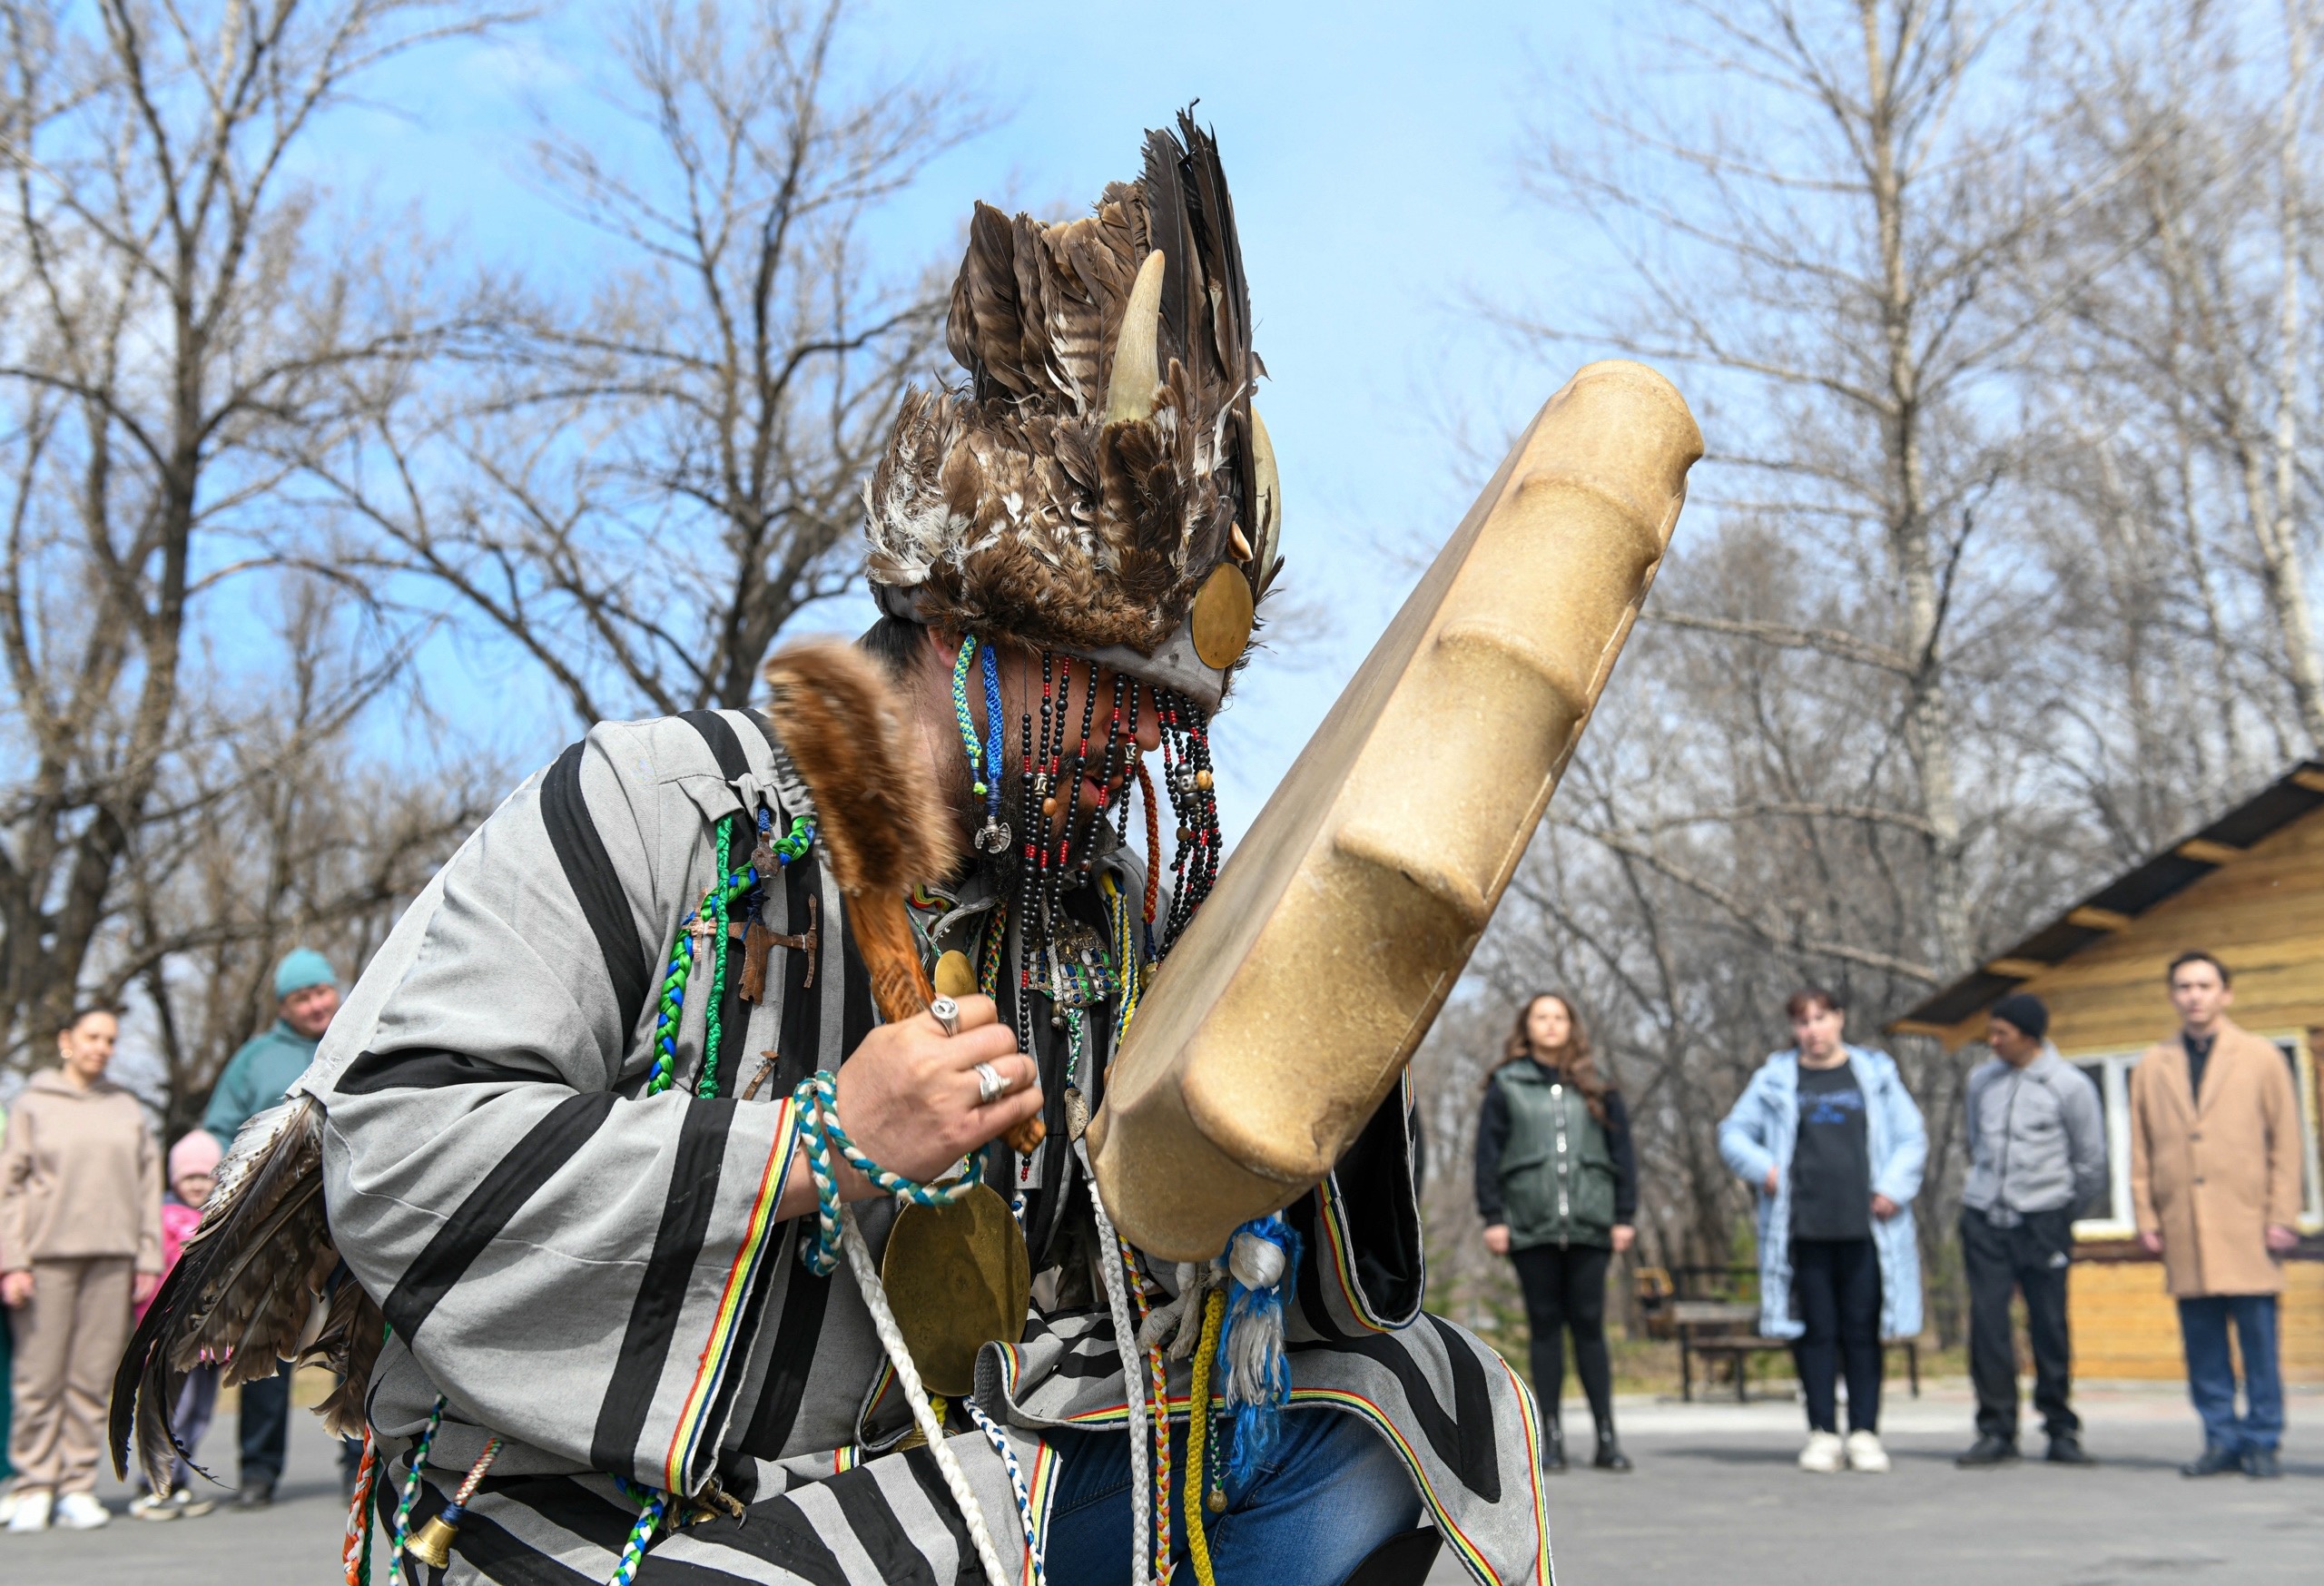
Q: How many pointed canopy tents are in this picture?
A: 0